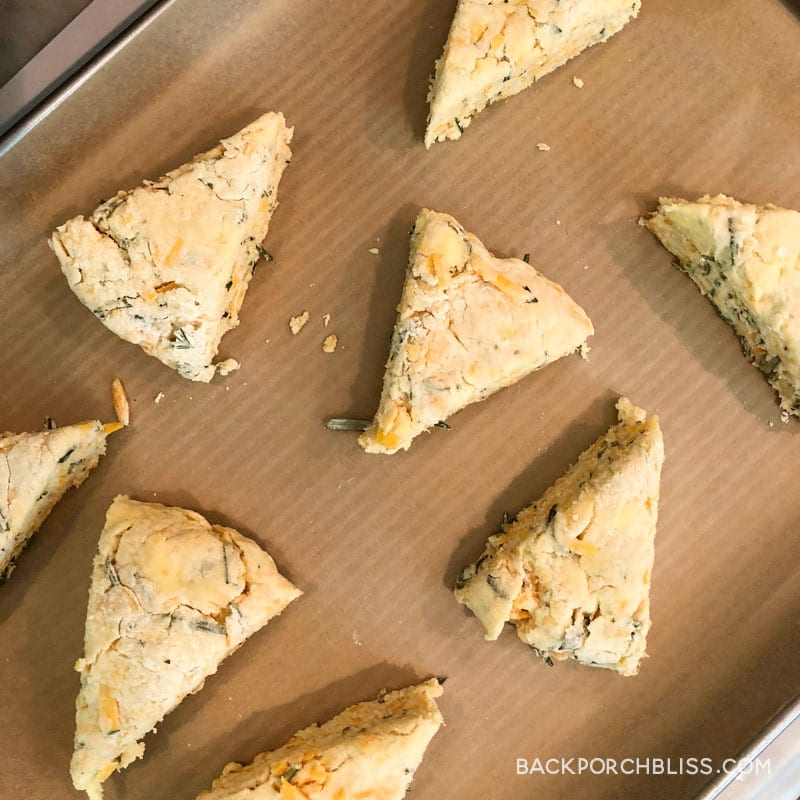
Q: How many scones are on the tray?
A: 8